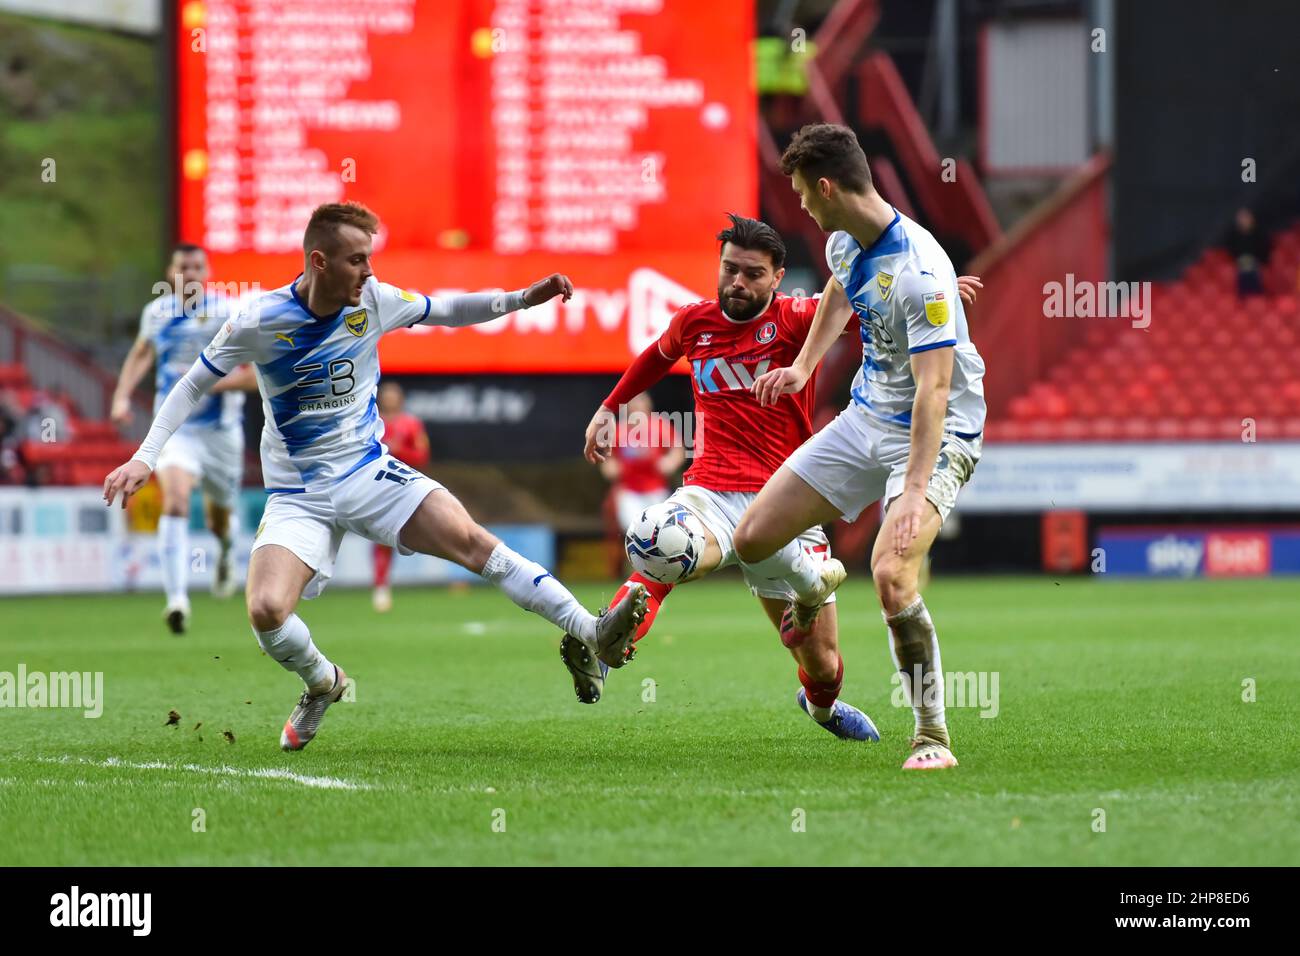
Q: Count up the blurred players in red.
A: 2